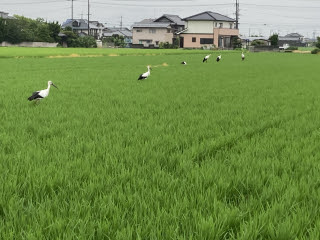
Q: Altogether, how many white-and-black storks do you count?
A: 6